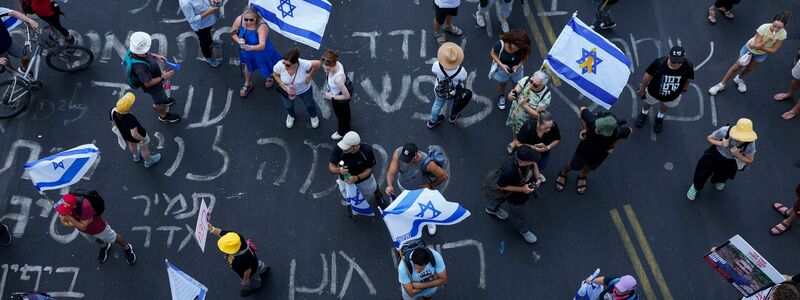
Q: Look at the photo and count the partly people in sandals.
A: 4